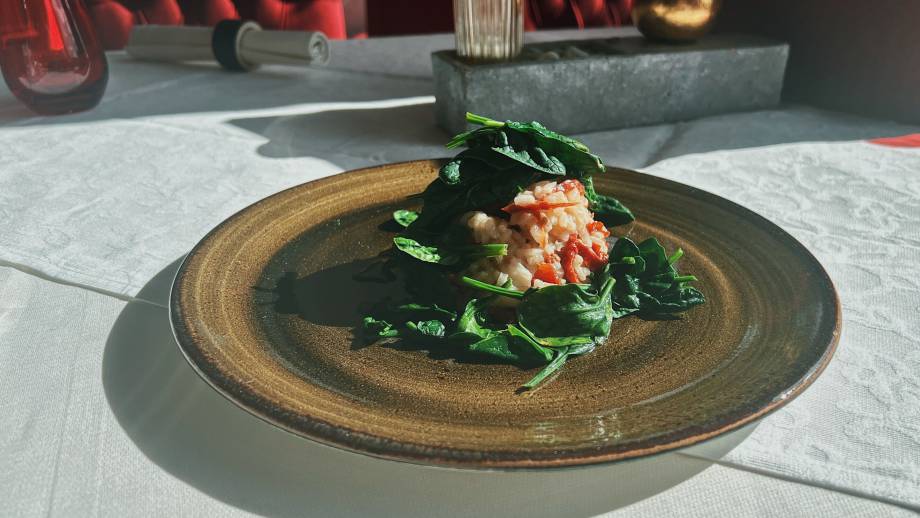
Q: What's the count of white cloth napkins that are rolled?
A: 1